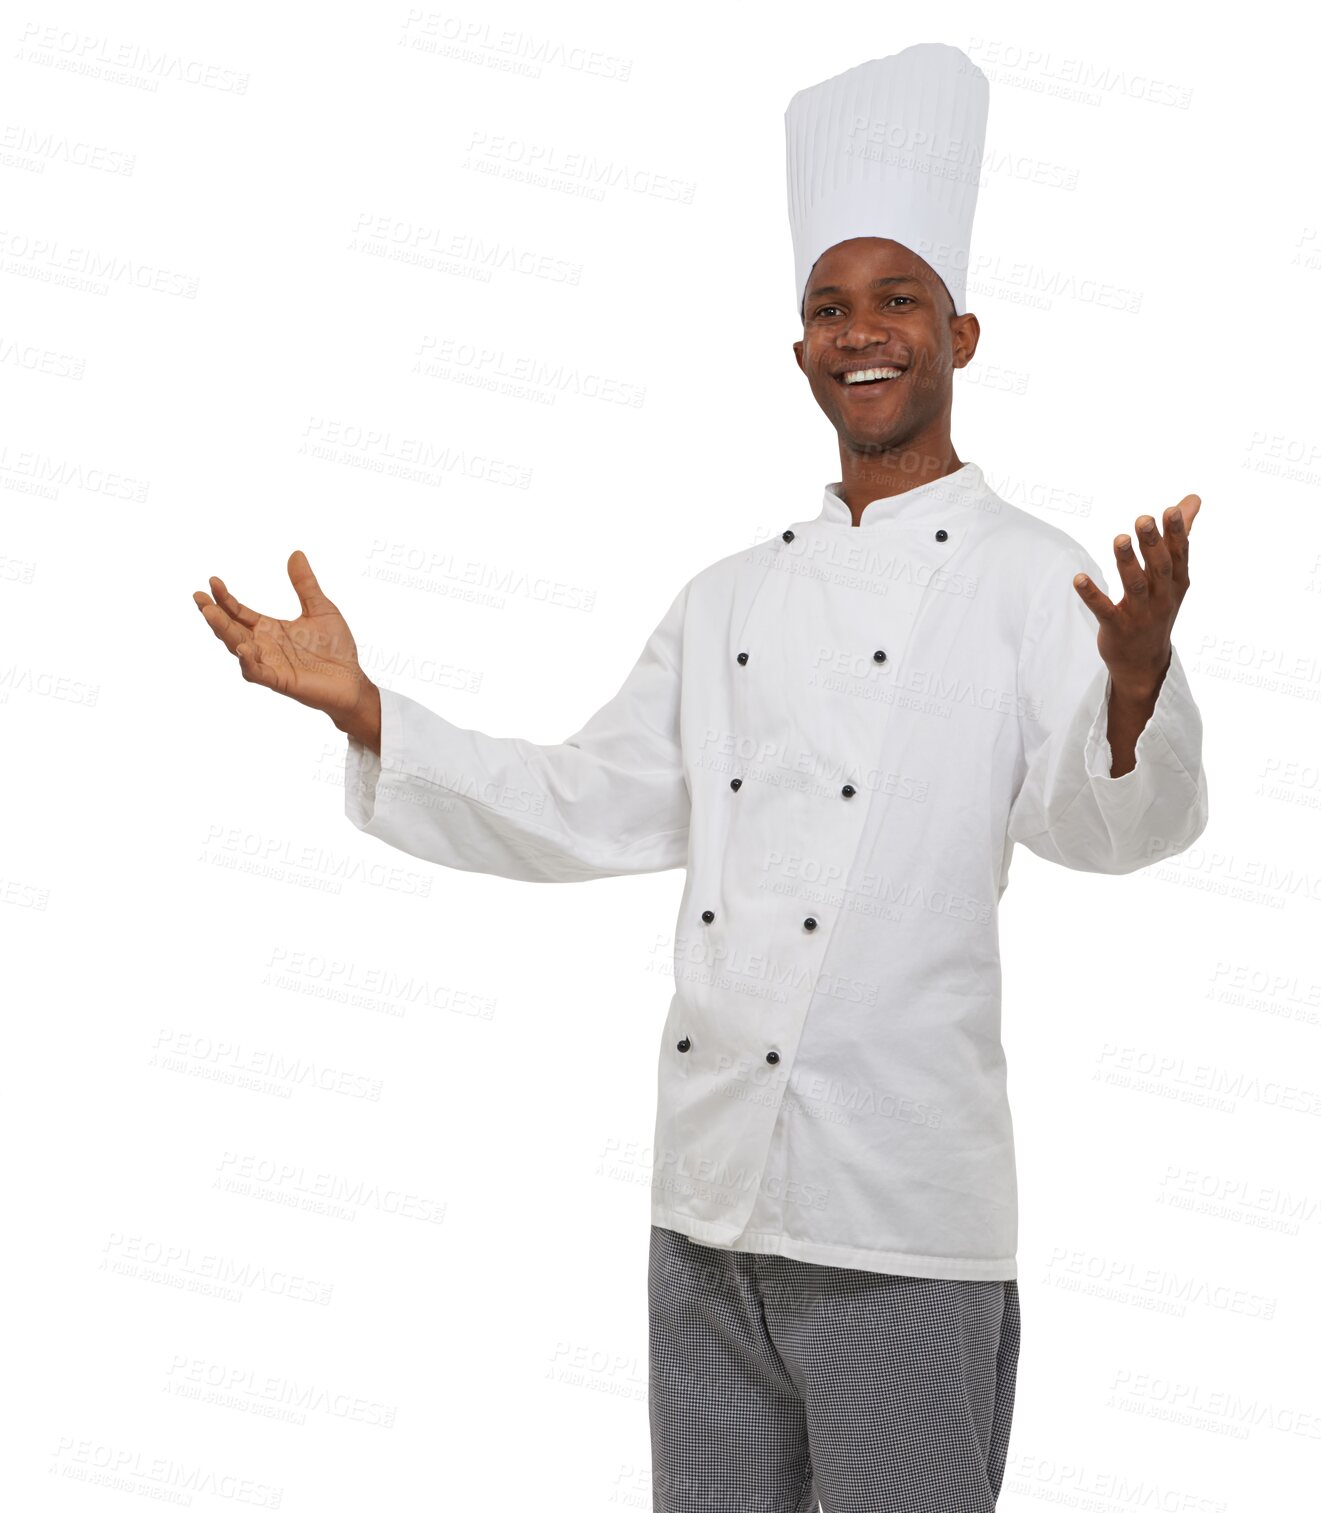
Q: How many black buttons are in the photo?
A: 10